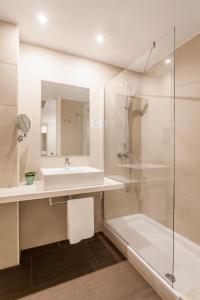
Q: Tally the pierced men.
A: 0